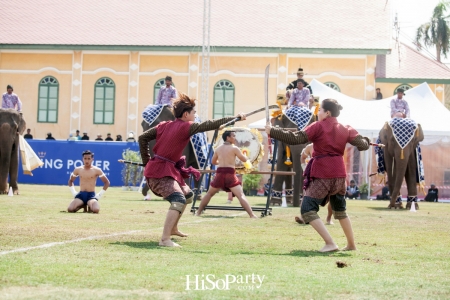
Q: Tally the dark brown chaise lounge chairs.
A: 0